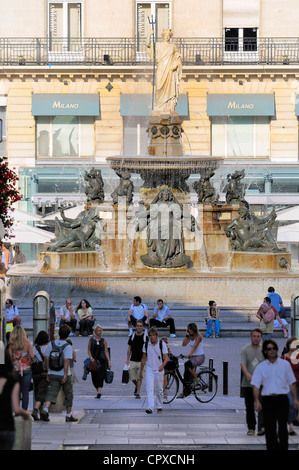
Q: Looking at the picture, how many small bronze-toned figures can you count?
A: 4